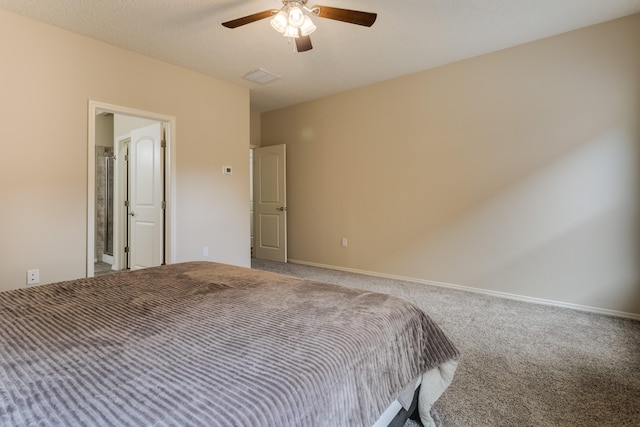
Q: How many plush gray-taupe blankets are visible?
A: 1